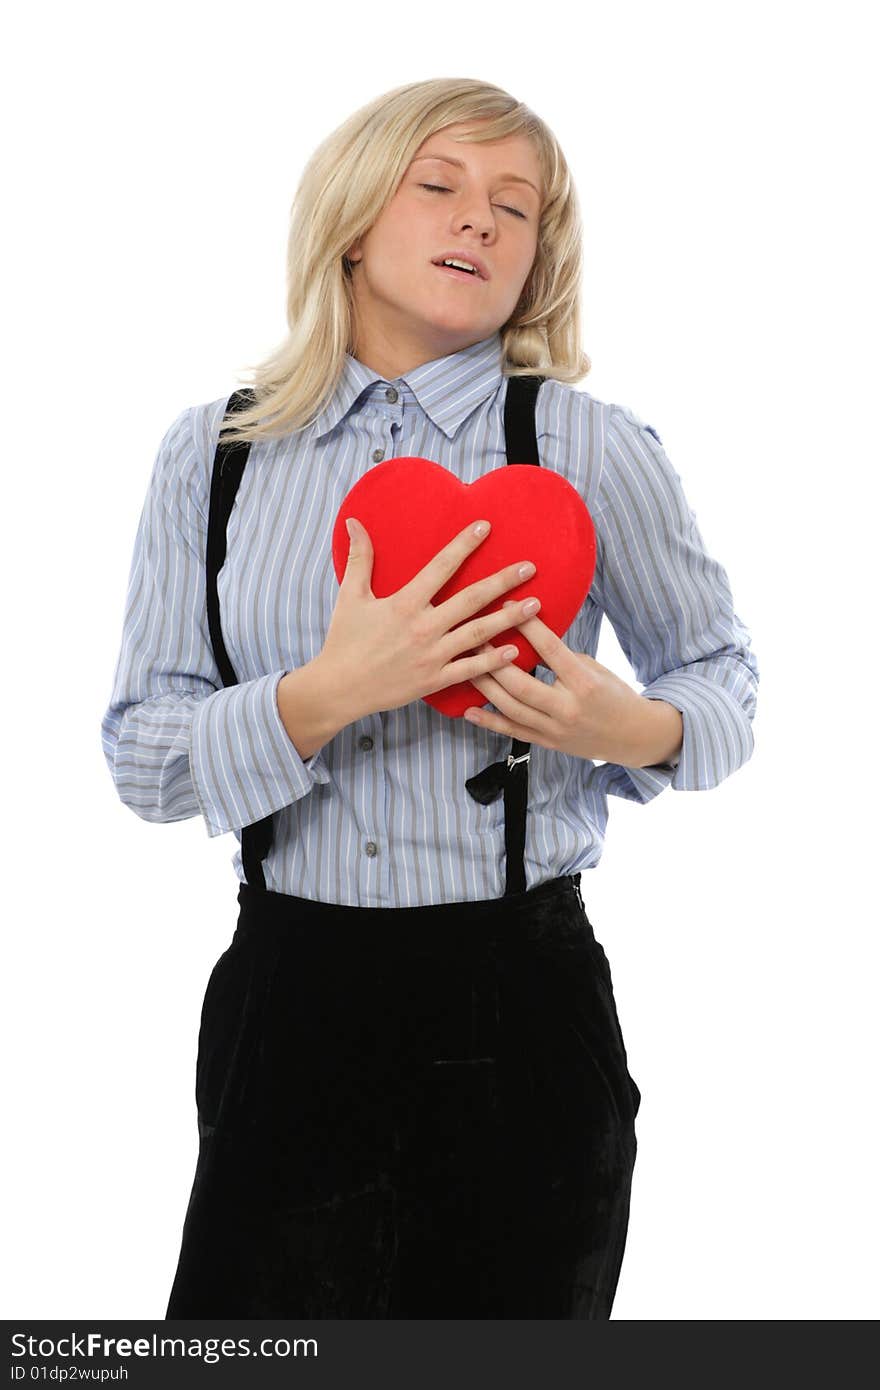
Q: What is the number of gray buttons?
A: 4